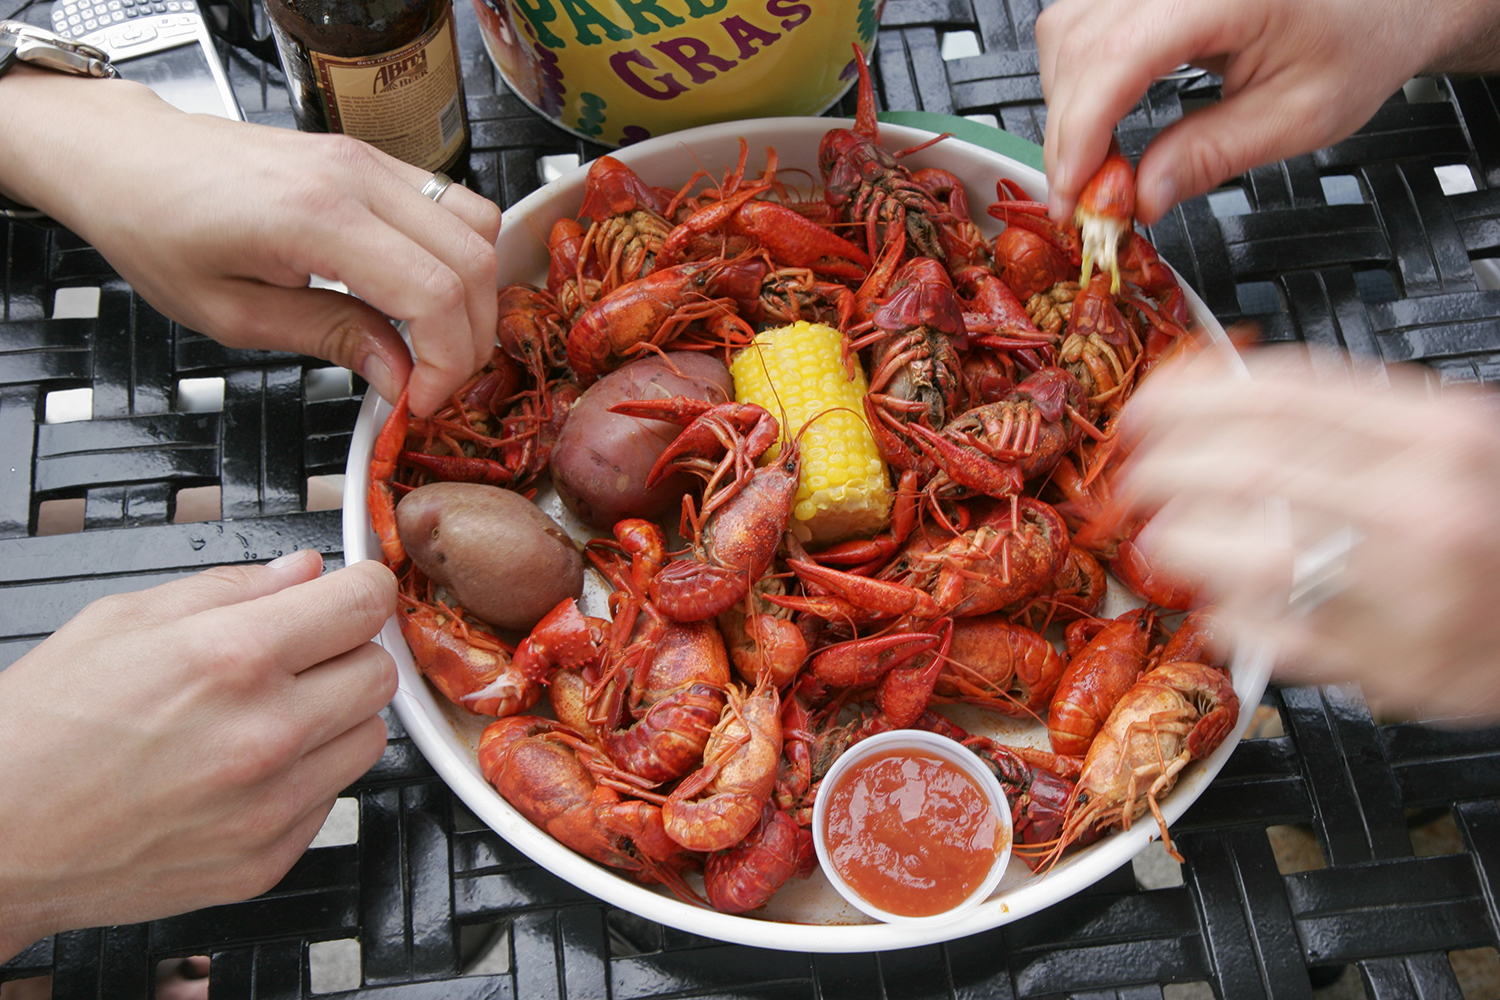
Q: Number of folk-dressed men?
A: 0